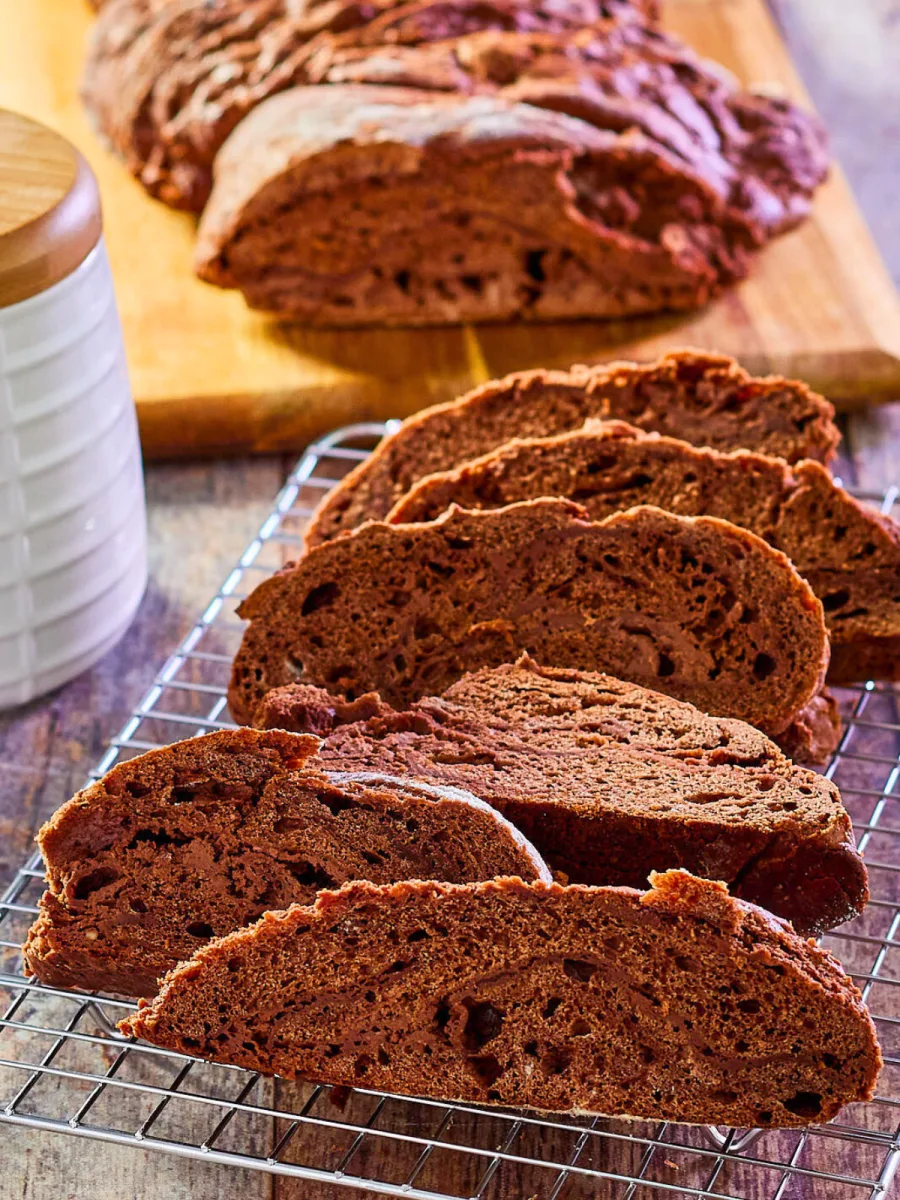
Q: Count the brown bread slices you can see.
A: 6